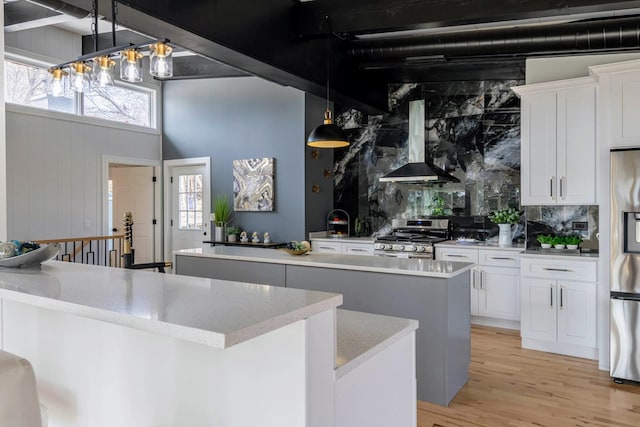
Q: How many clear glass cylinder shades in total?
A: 5